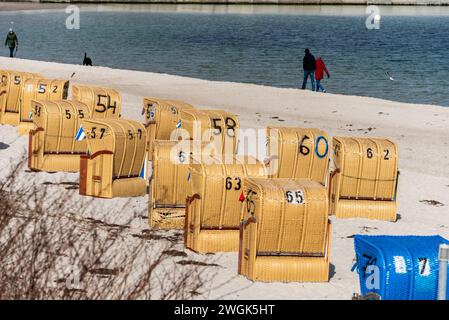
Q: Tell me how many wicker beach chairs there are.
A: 13